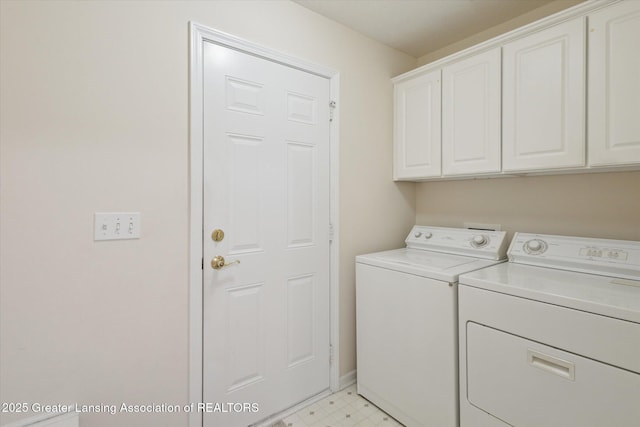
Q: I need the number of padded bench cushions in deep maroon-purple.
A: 0